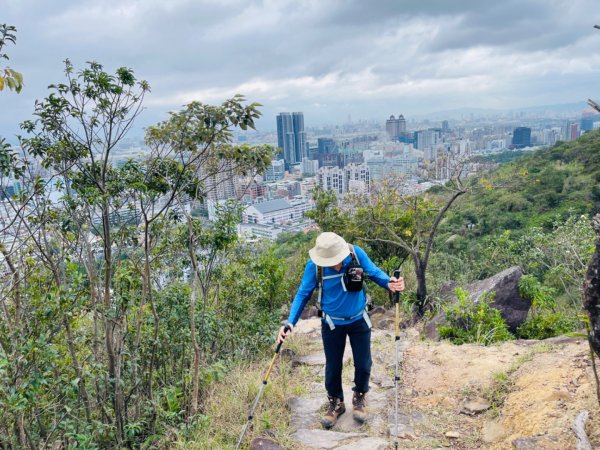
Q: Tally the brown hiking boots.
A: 2